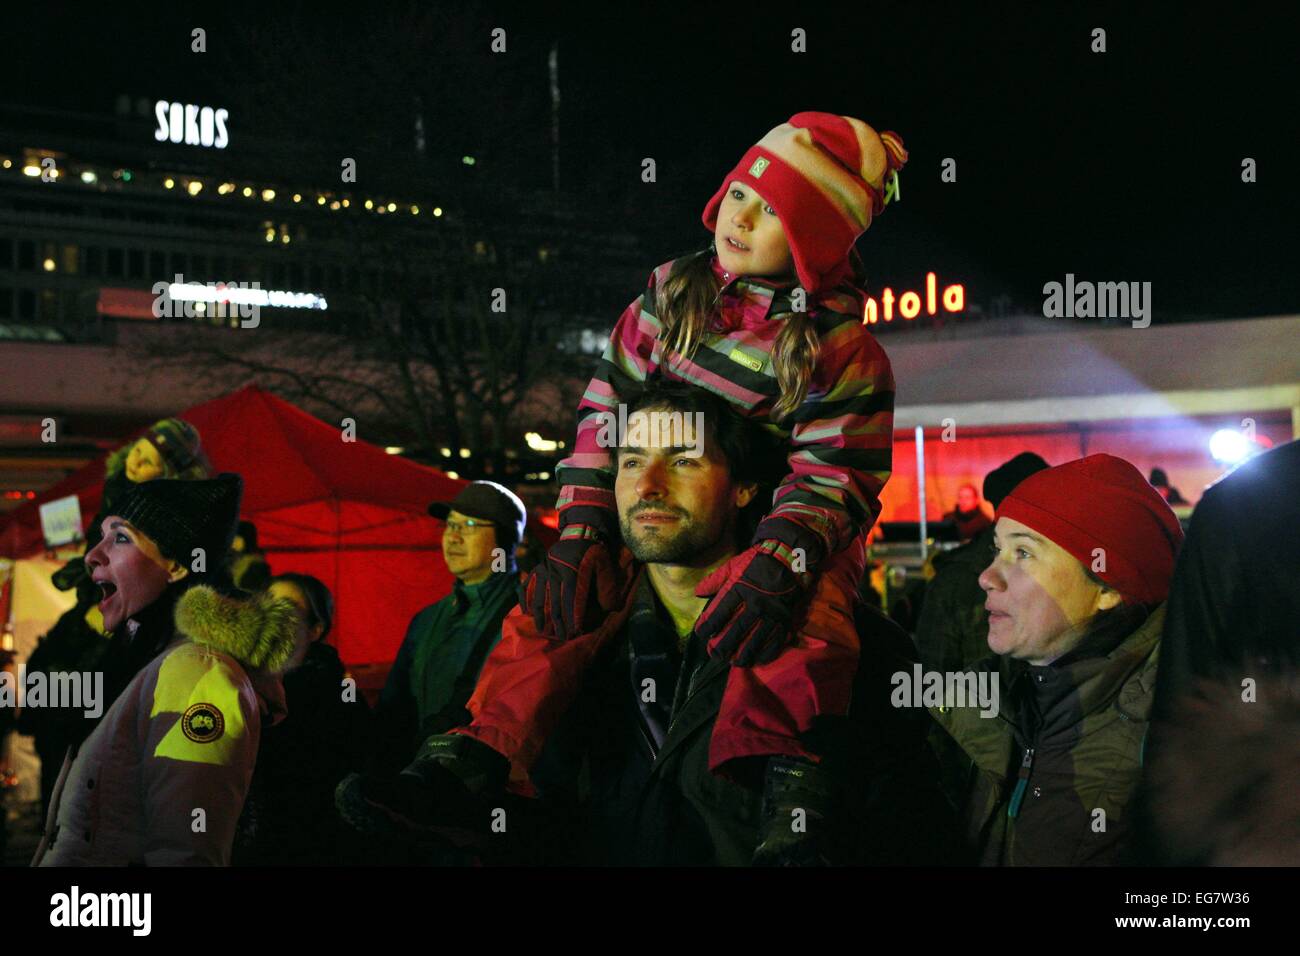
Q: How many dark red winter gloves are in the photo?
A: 2